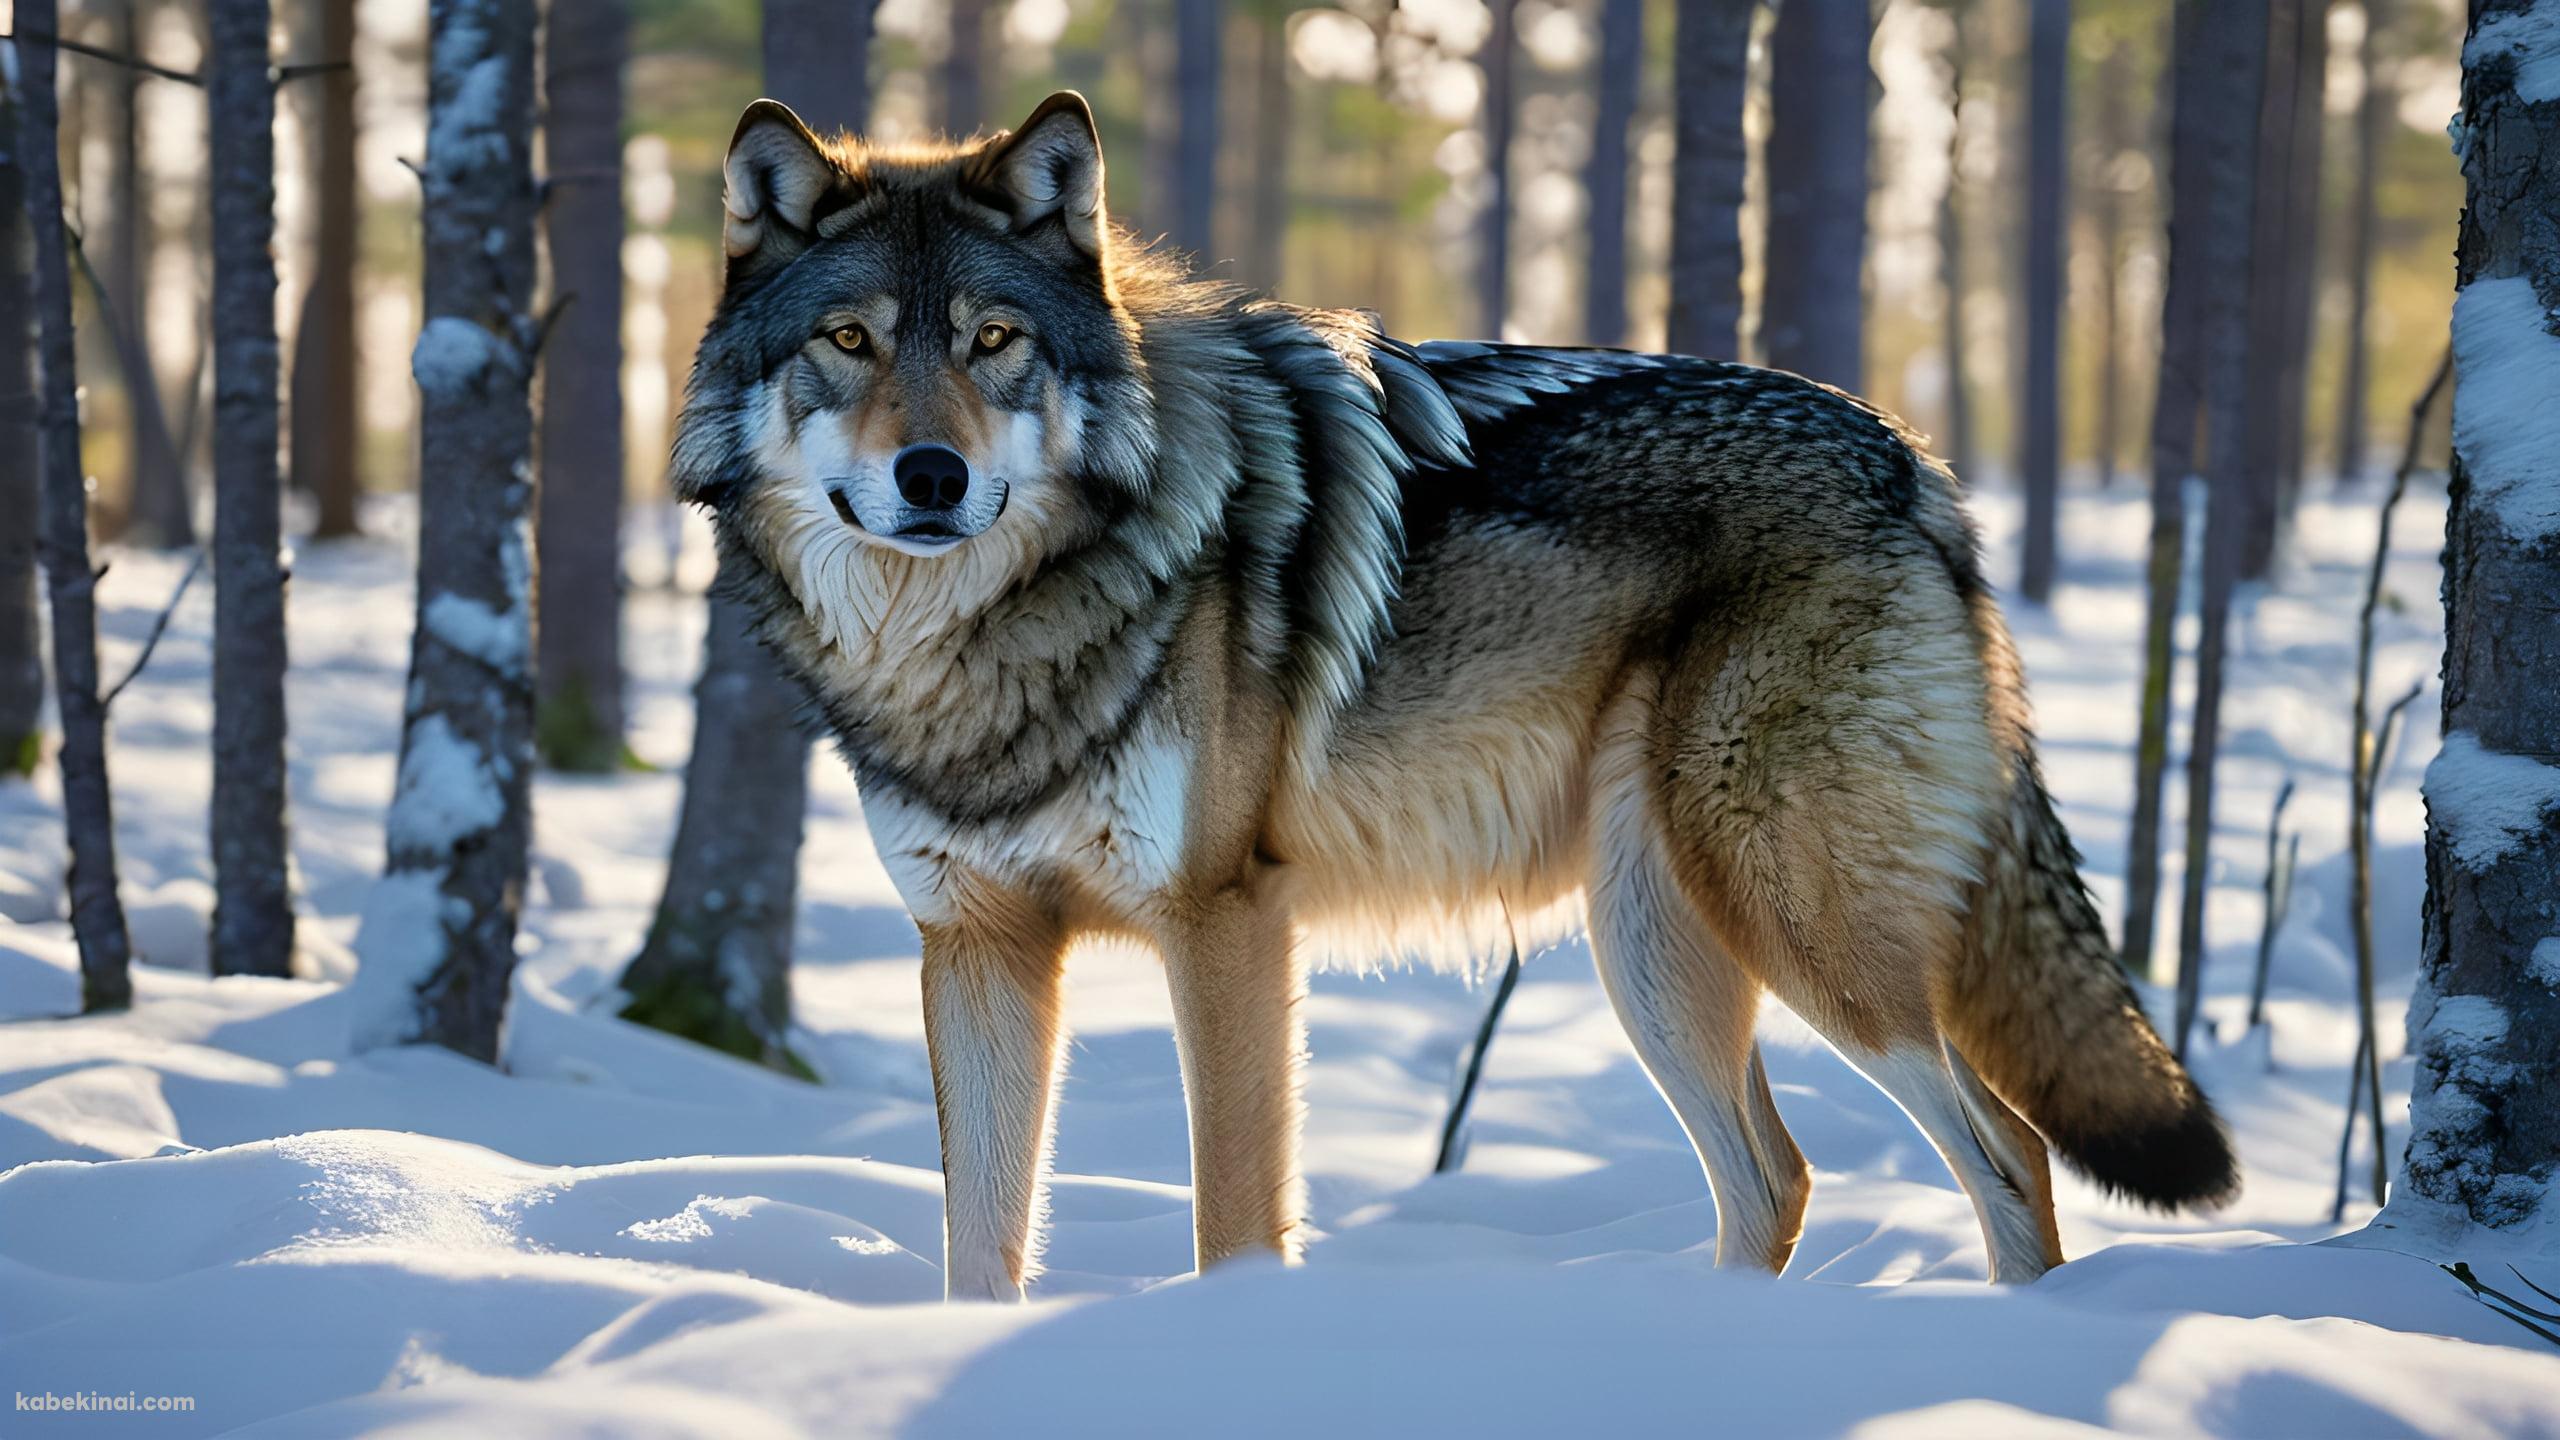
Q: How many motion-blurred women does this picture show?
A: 0